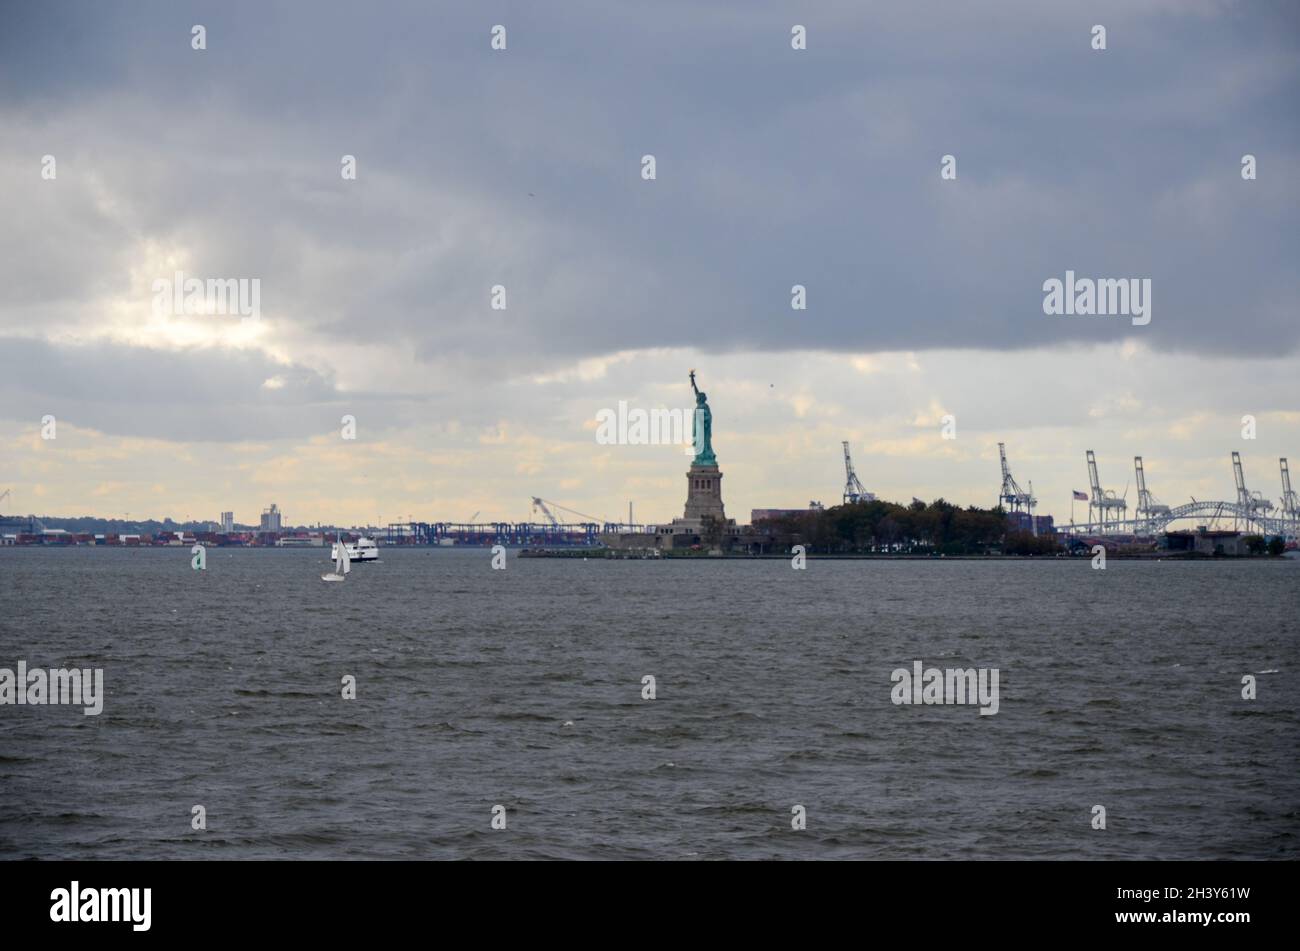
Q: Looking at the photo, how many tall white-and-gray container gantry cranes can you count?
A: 6